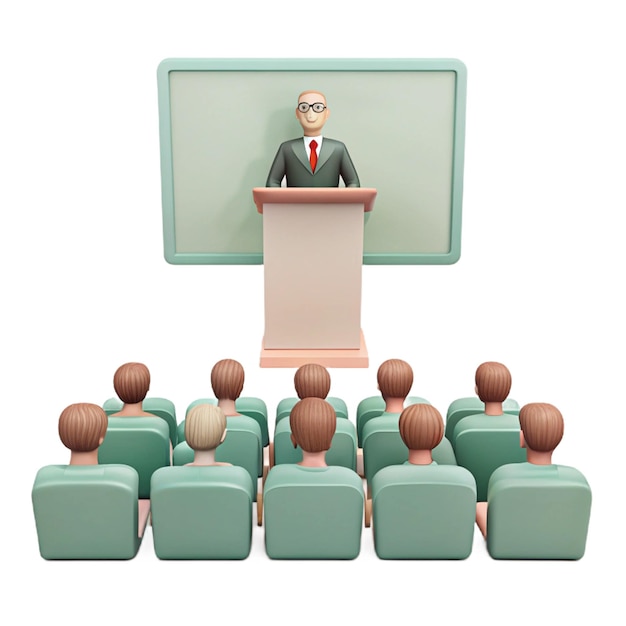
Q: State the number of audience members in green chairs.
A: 10